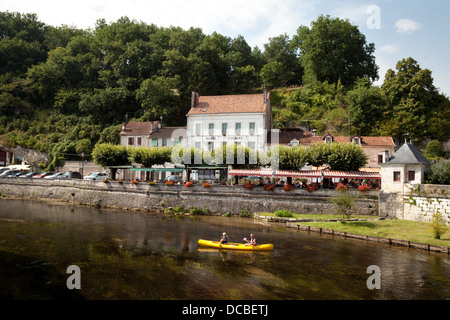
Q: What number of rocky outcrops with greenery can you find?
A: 1